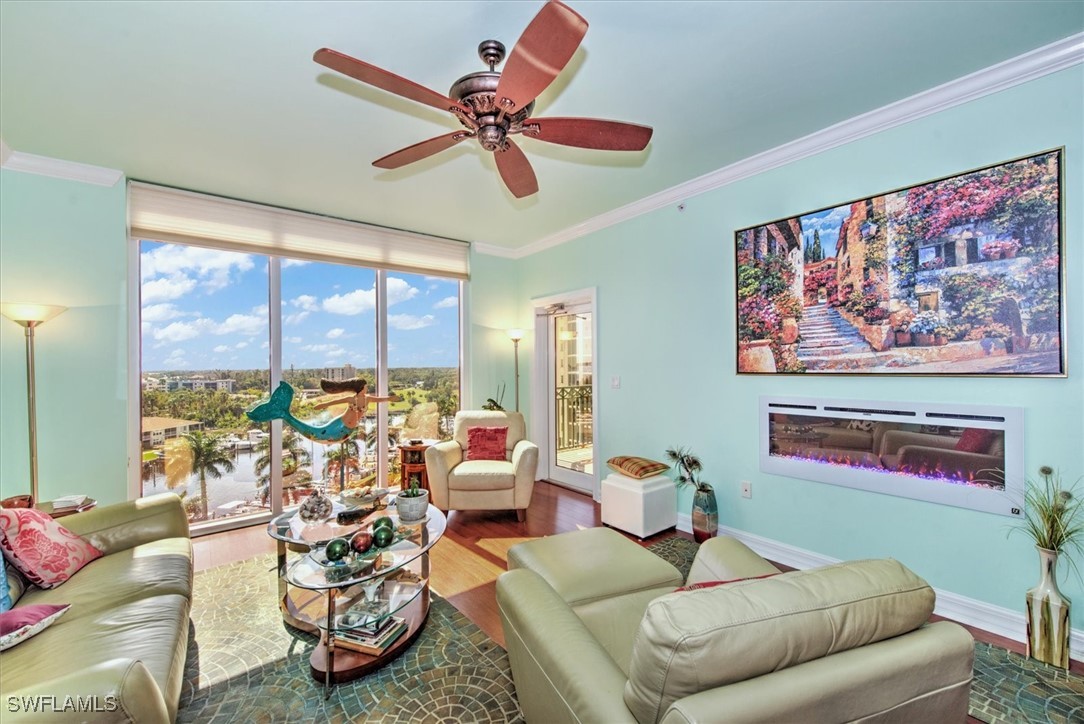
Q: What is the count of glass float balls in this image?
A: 4